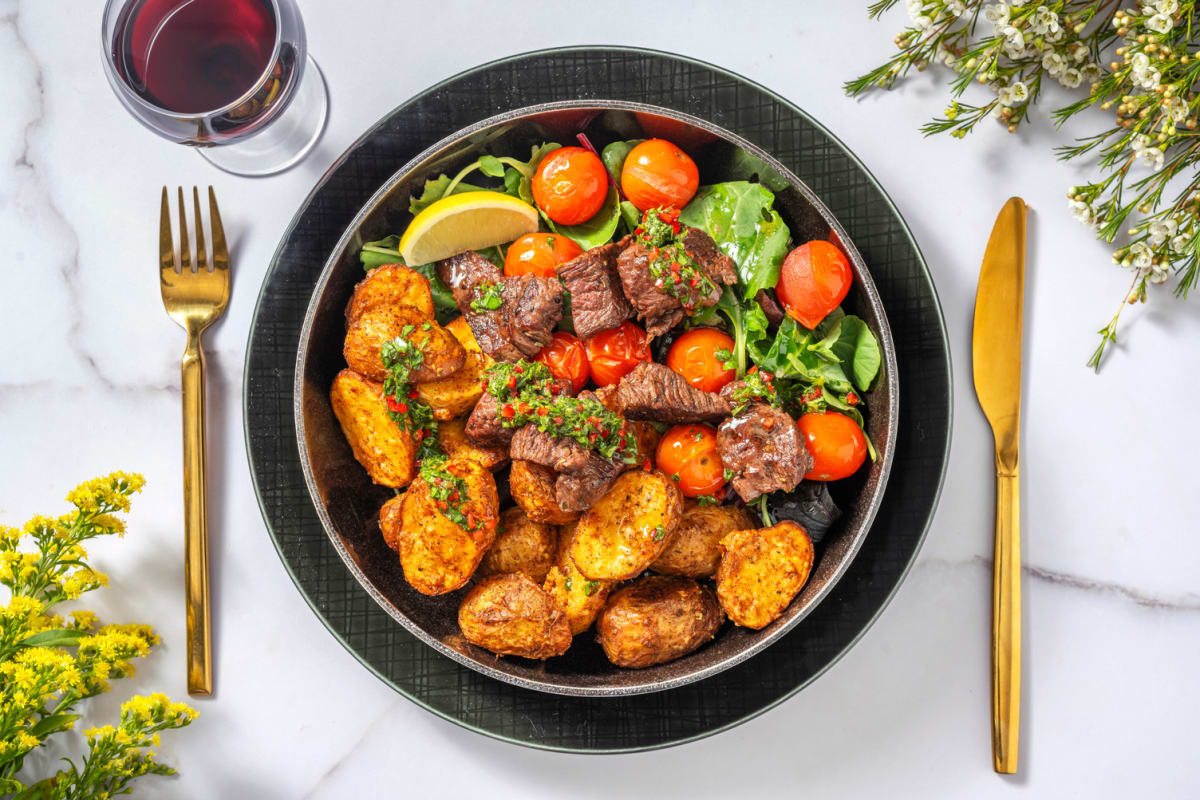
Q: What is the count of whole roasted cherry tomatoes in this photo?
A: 9